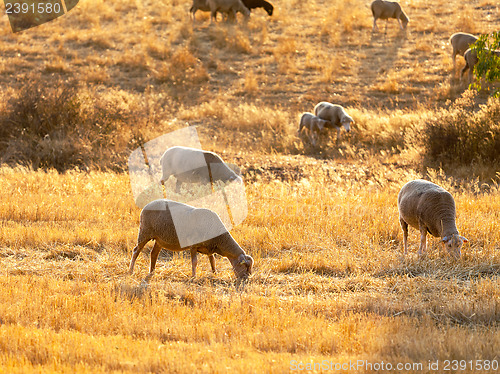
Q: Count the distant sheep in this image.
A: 8